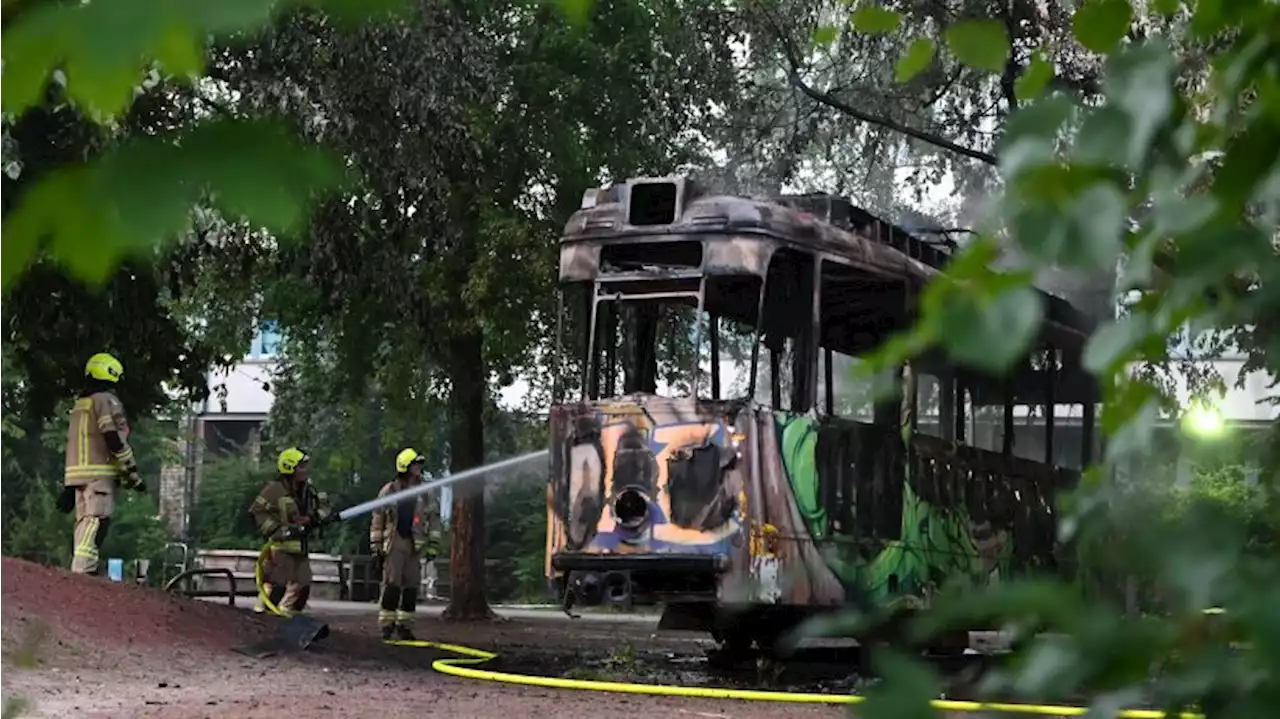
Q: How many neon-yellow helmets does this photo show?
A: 3